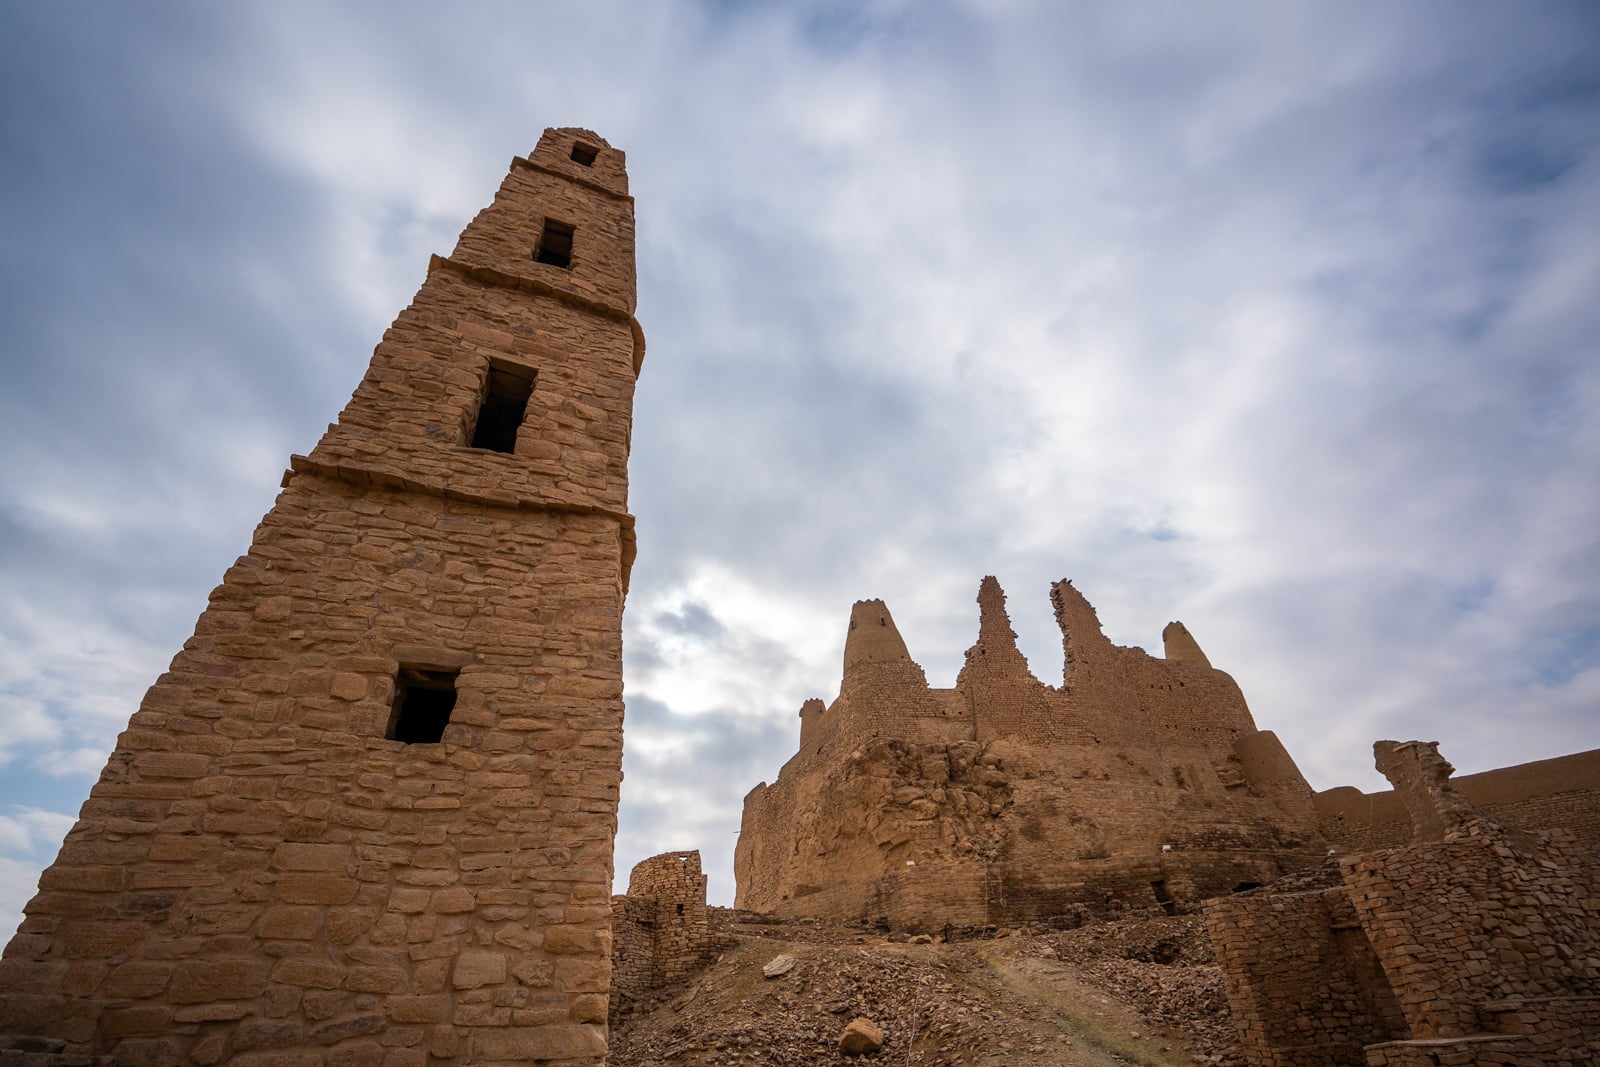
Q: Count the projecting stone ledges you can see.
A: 3